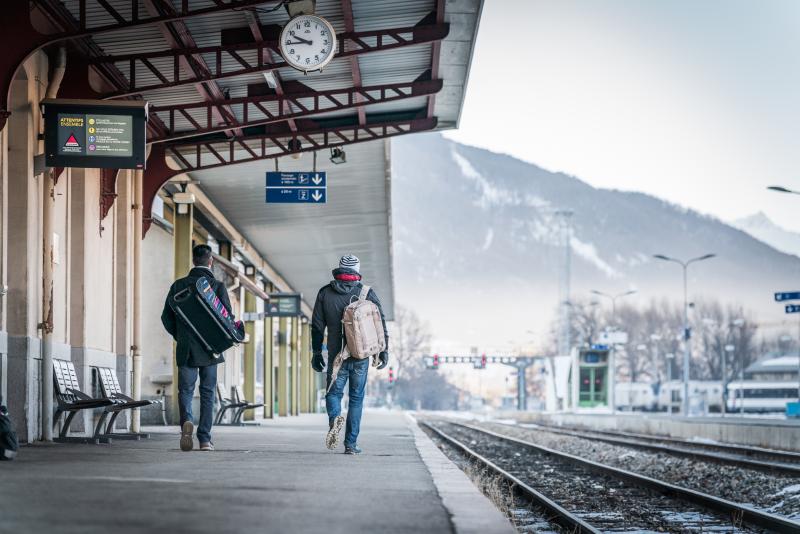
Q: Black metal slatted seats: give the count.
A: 4